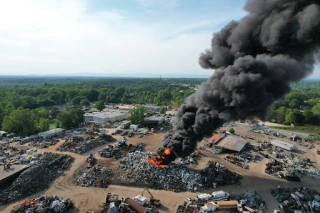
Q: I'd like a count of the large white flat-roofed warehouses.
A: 1